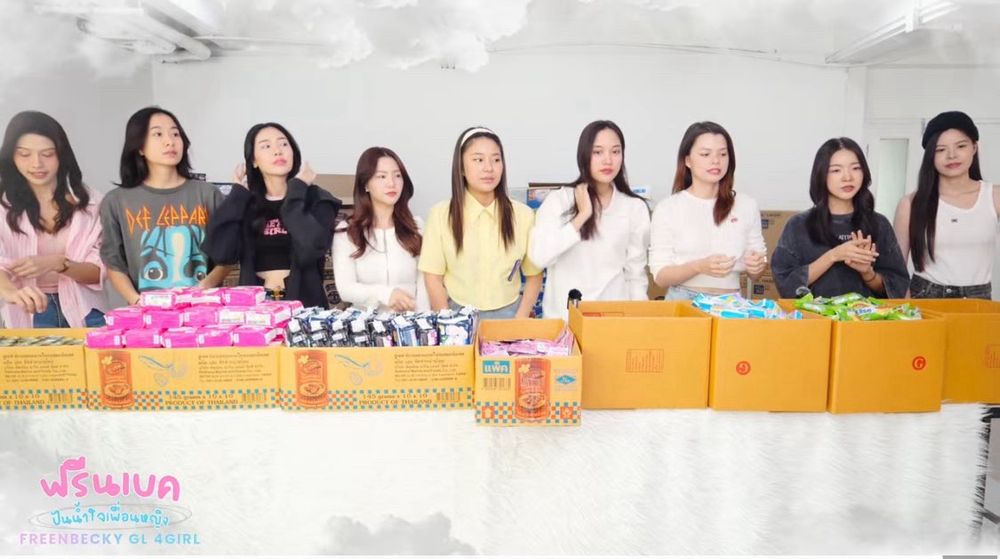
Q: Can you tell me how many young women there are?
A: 9